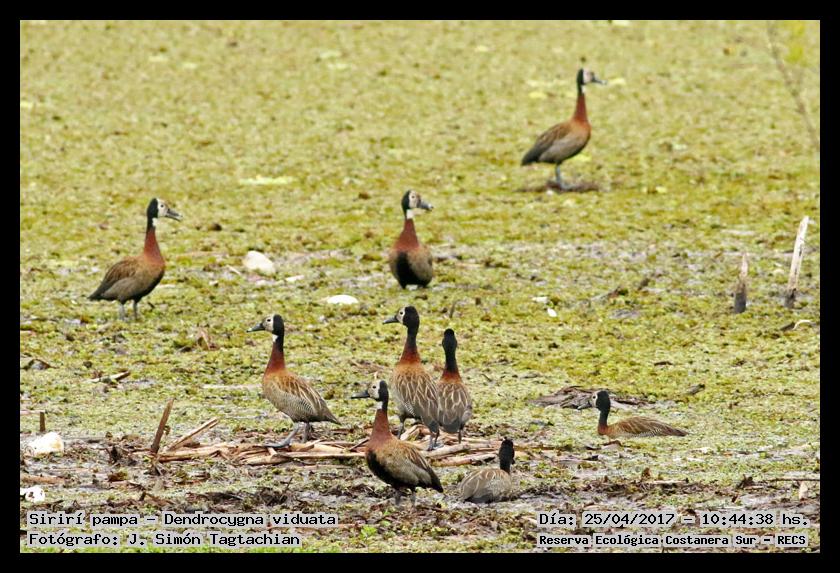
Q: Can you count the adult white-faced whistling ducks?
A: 9